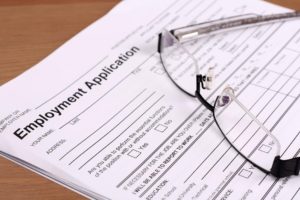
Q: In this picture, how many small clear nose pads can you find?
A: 2